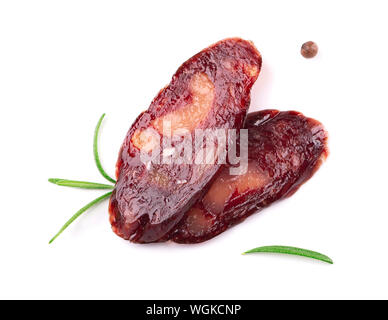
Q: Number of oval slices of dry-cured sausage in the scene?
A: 2